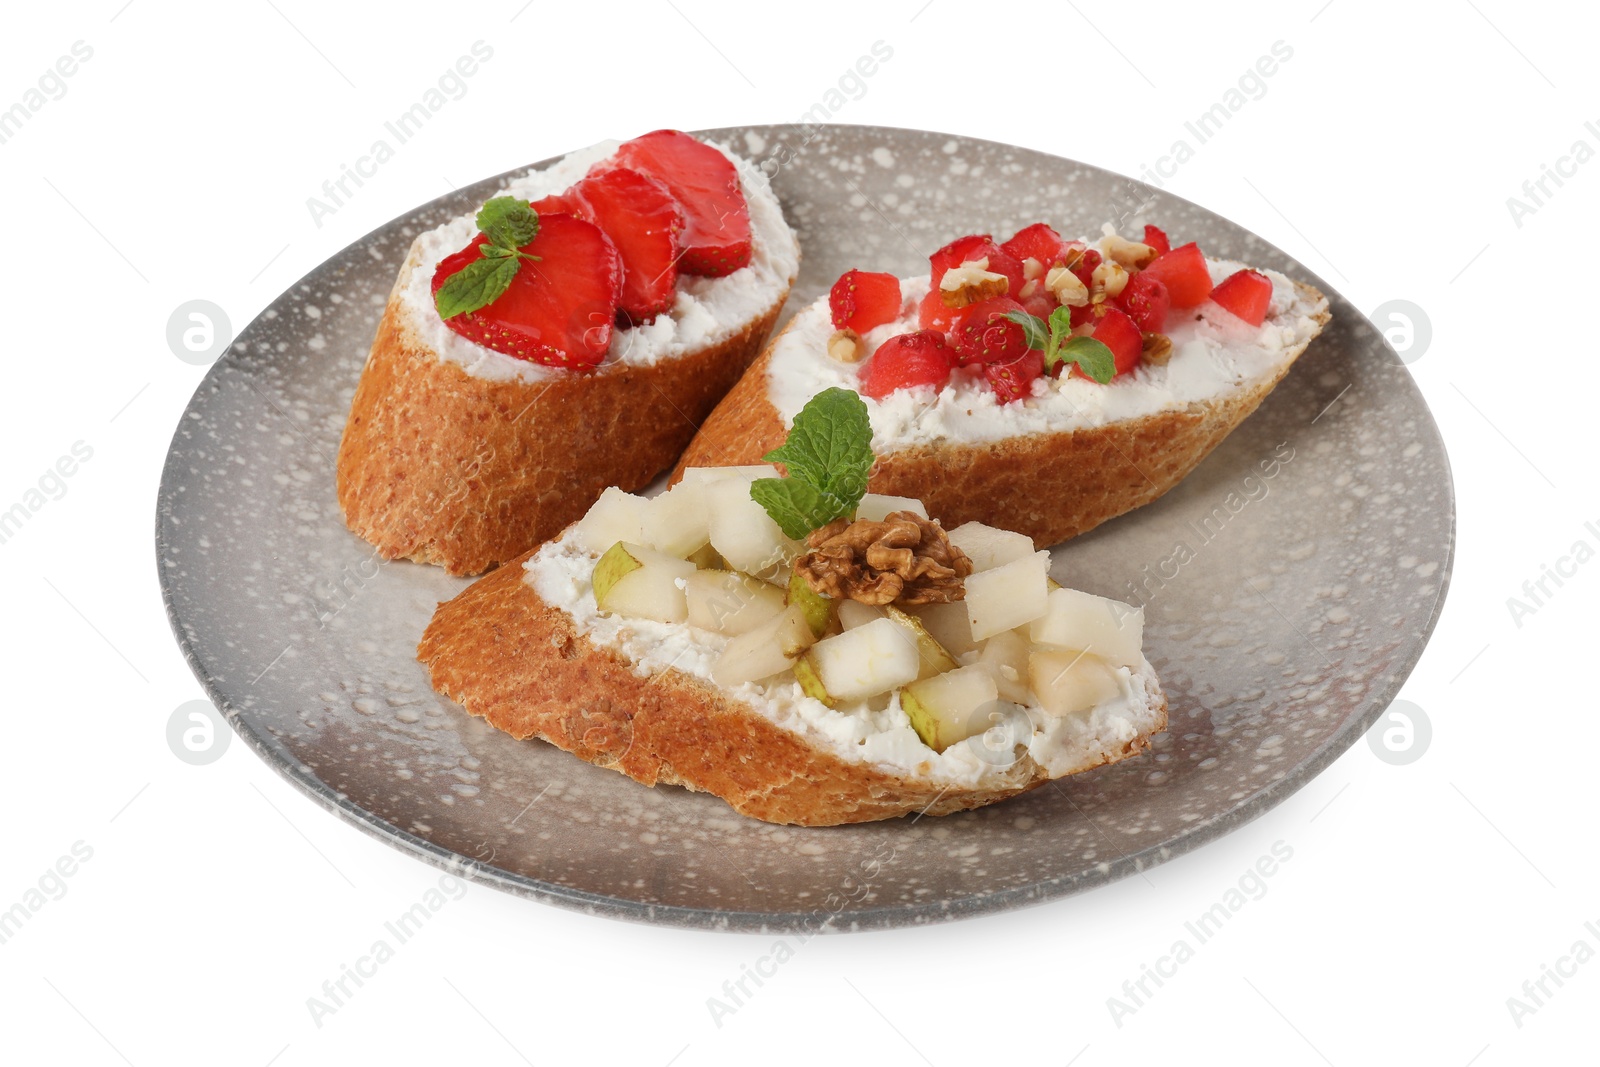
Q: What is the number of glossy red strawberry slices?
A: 3